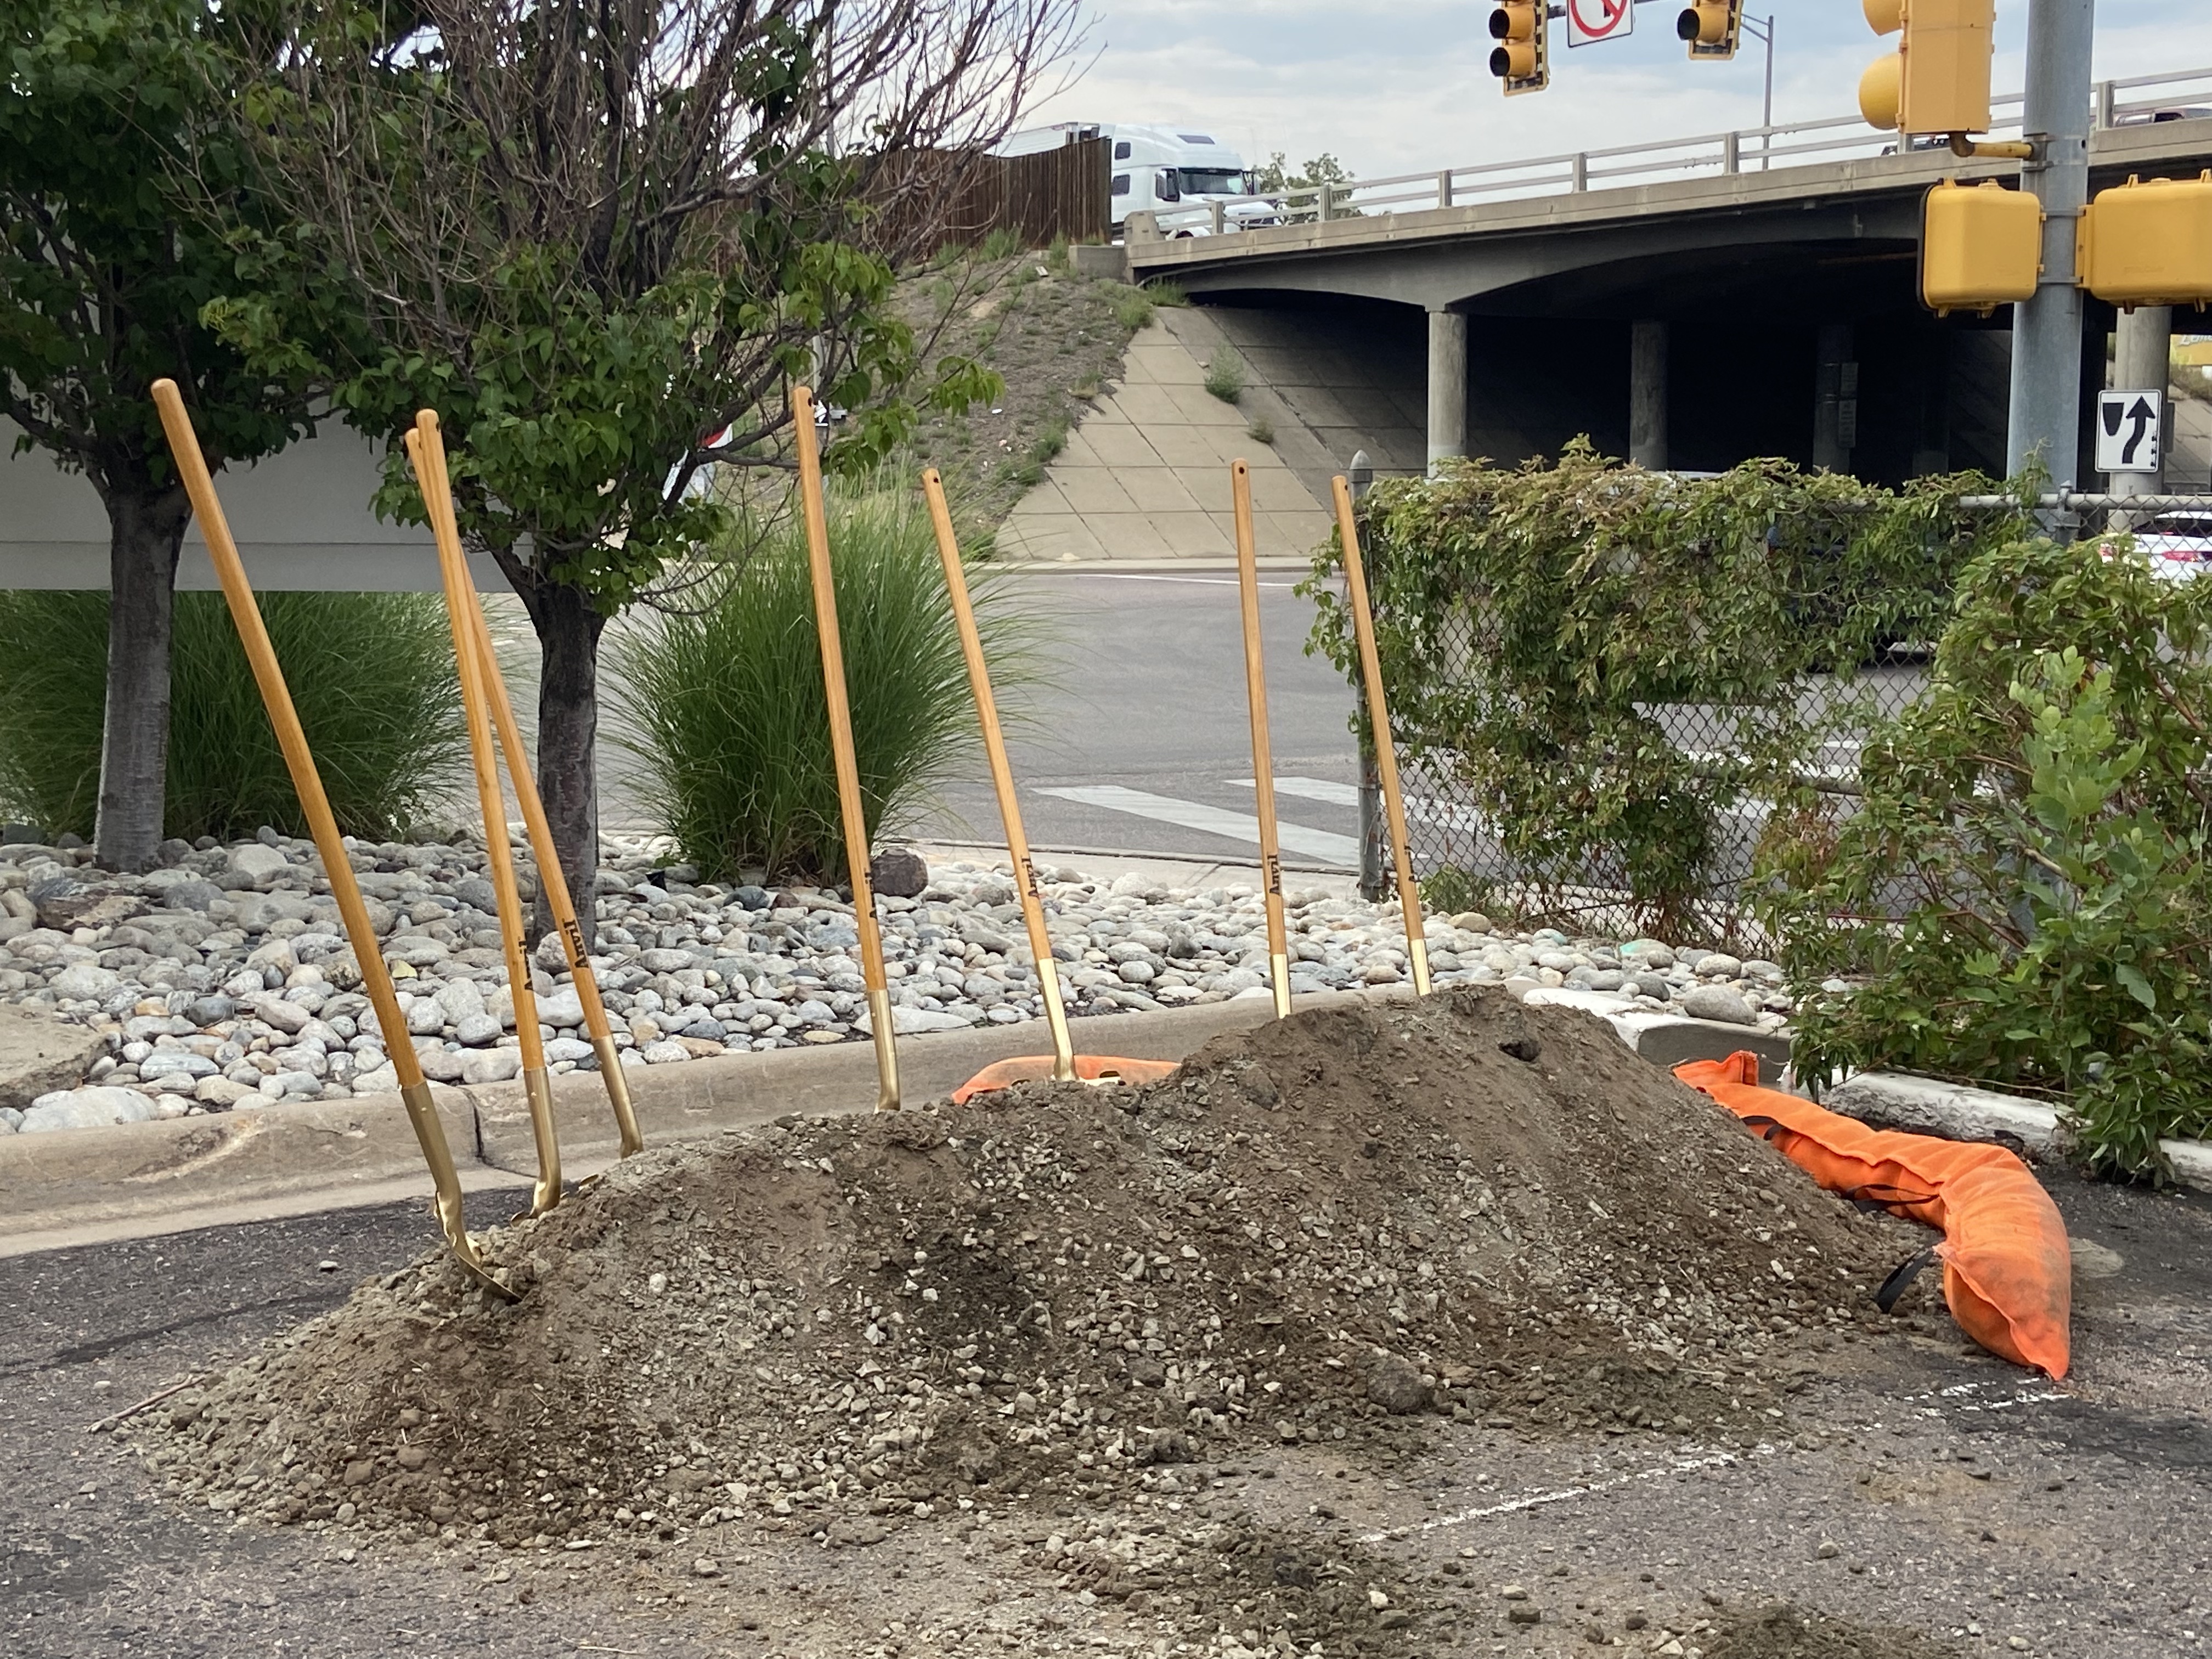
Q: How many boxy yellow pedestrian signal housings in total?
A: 2